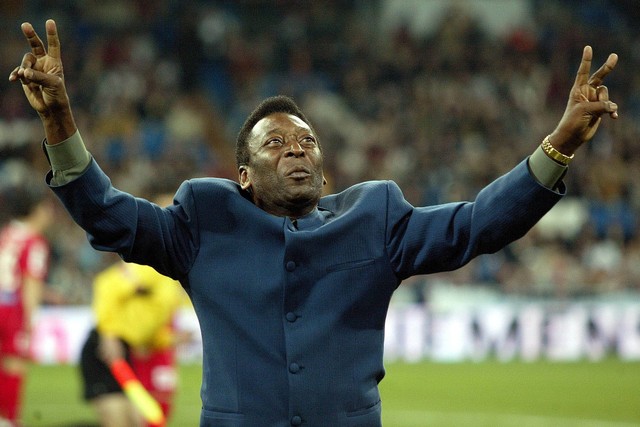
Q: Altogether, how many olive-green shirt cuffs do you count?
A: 2